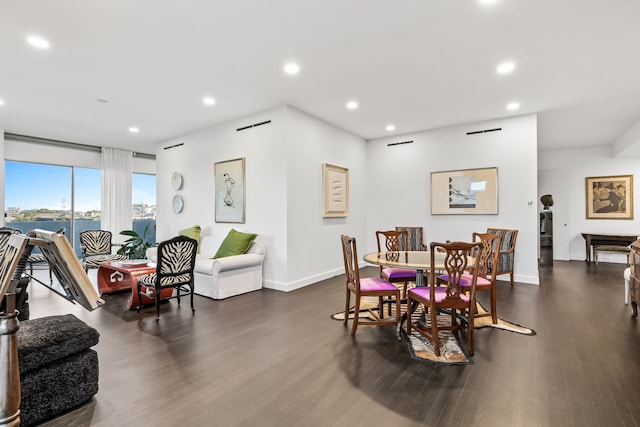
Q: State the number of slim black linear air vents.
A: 4